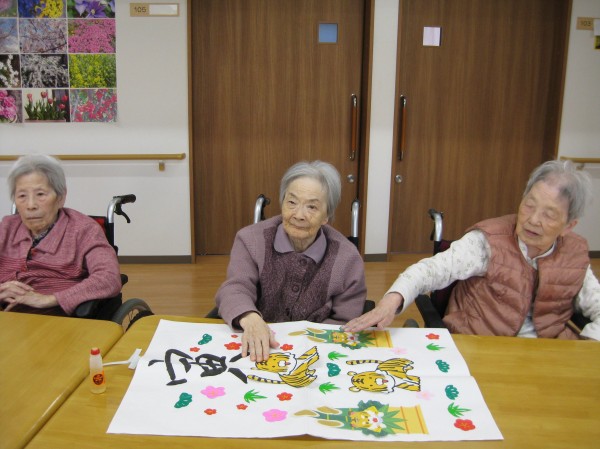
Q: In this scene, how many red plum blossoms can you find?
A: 9